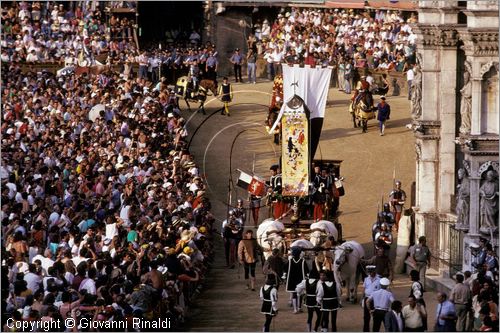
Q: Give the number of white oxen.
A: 4